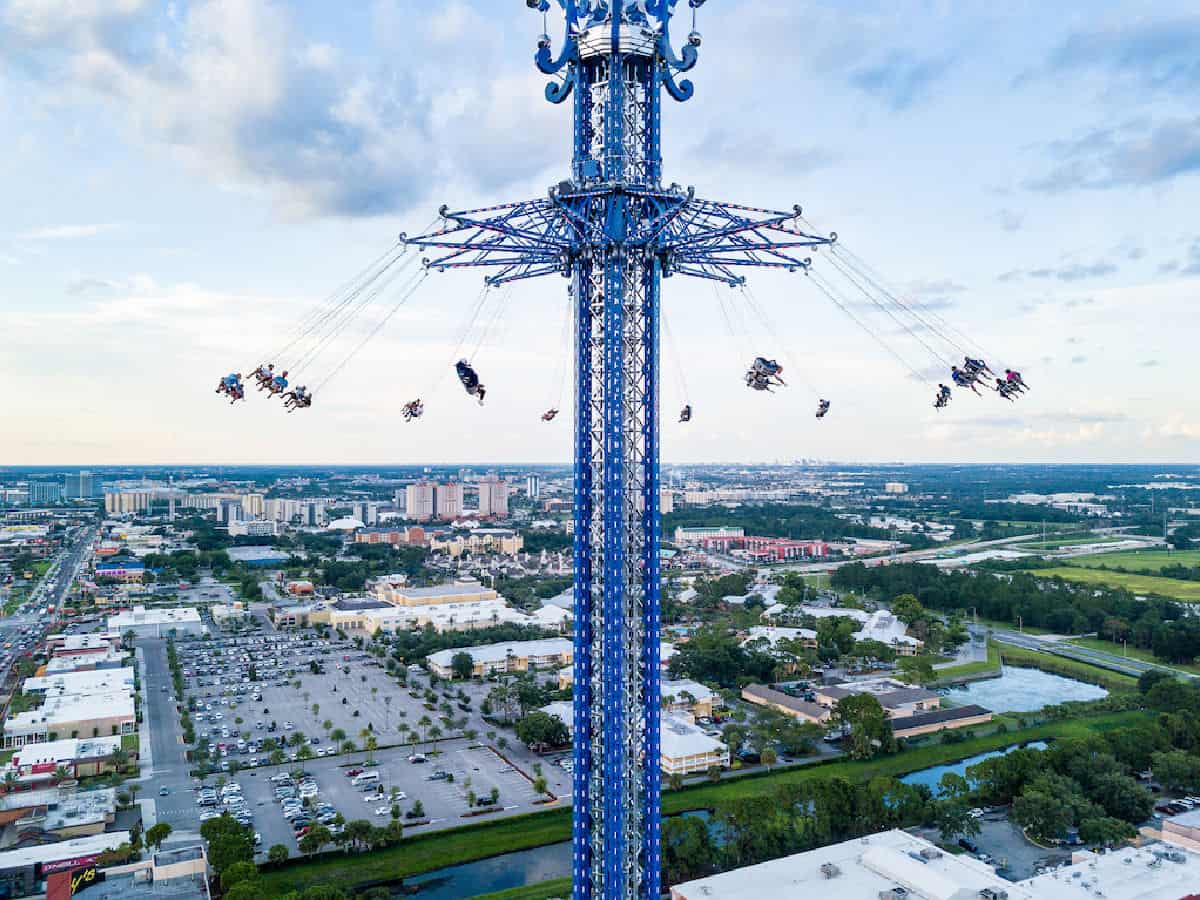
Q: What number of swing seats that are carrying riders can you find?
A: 12